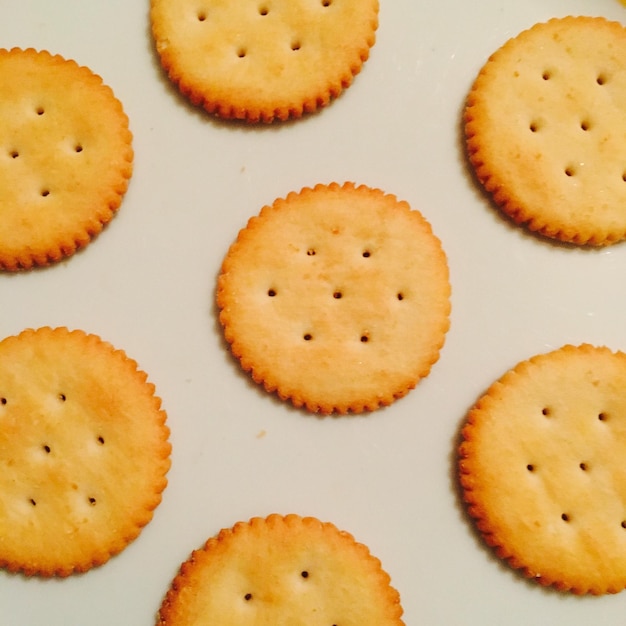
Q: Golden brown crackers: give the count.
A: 7